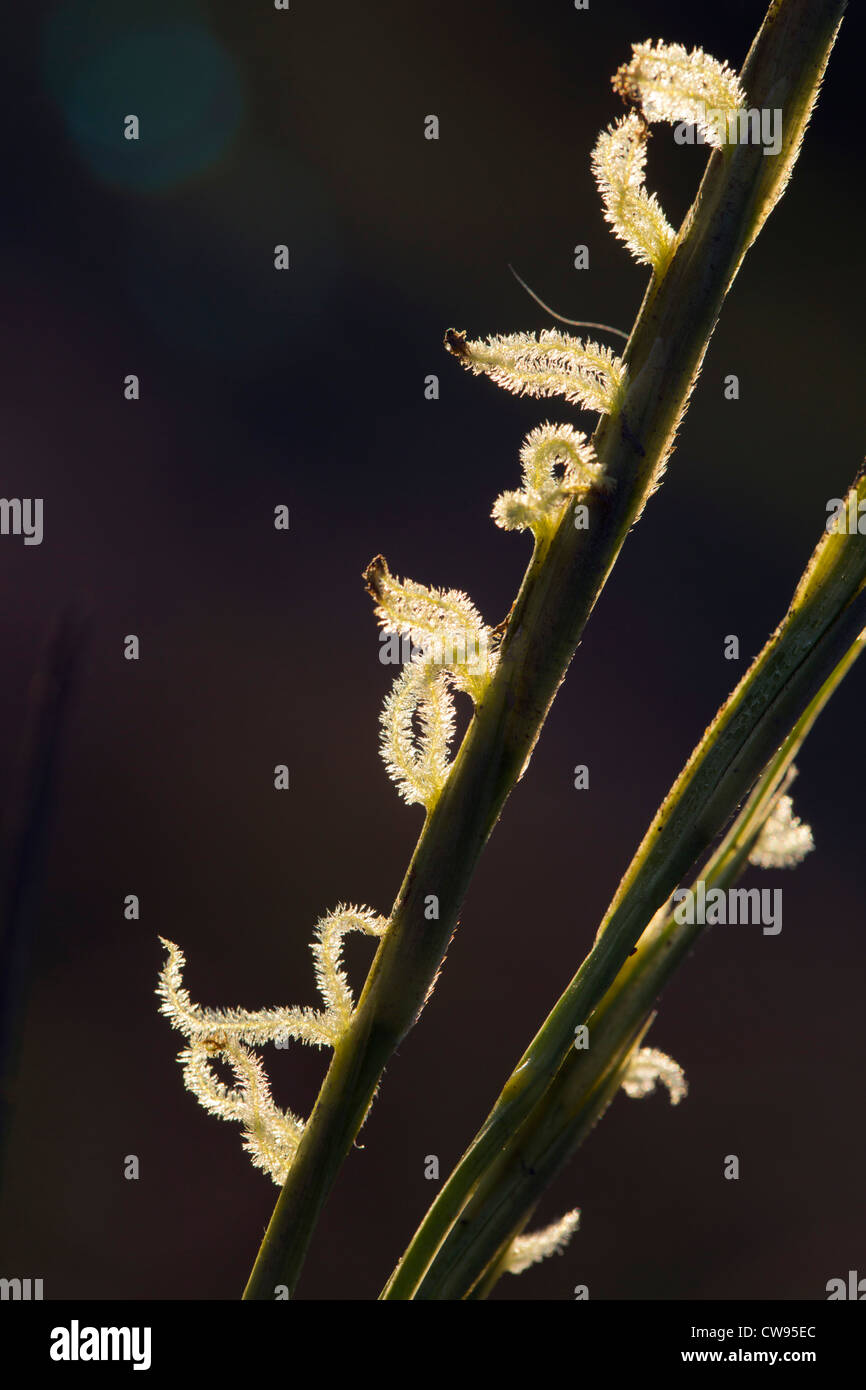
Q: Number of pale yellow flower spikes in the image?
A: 11